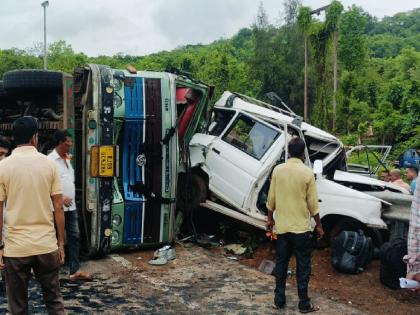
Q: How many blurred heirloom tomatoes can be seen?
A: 0